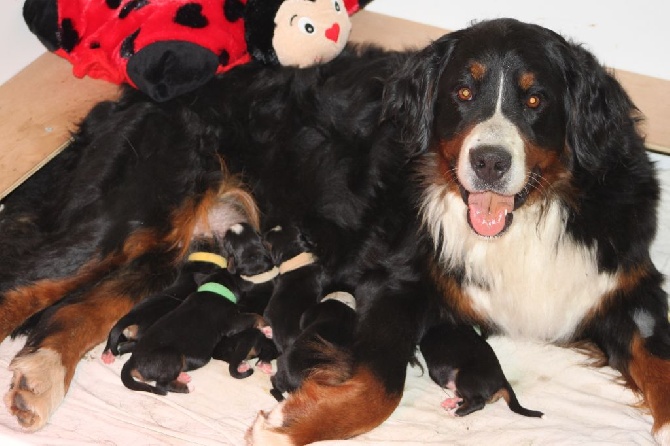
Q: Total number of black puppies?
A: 6